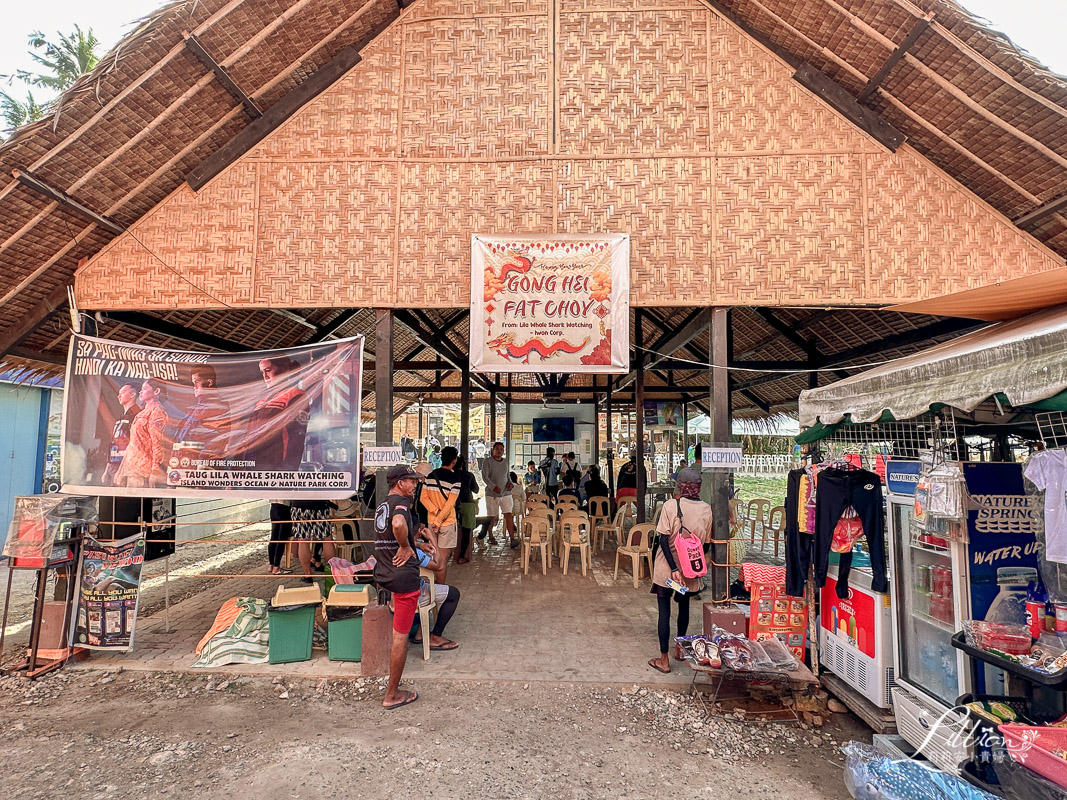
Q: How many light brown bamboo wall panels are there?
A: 12